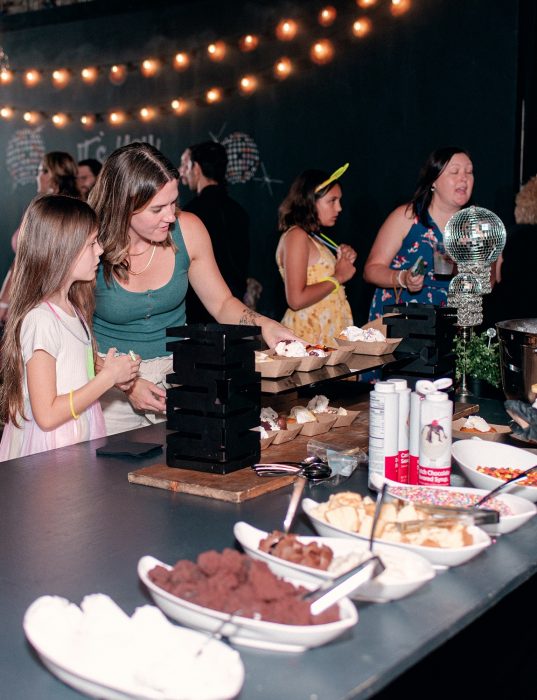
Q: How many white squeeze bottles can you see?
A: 4